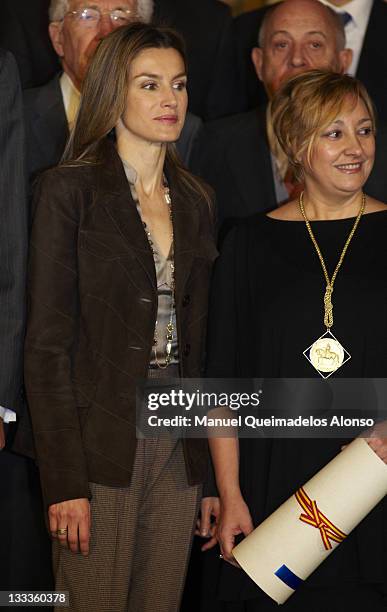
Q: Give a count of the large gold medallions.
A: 1